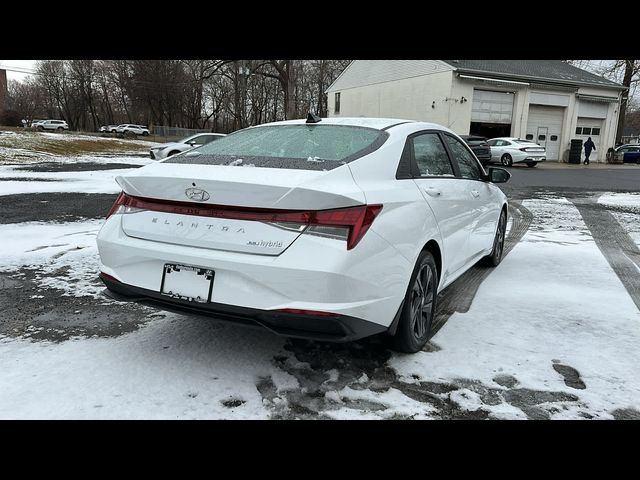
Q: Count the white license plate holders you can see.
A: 1